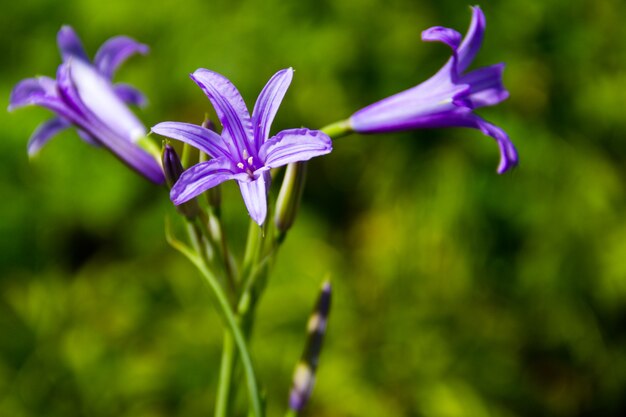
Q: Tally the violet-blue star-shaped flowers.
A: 3